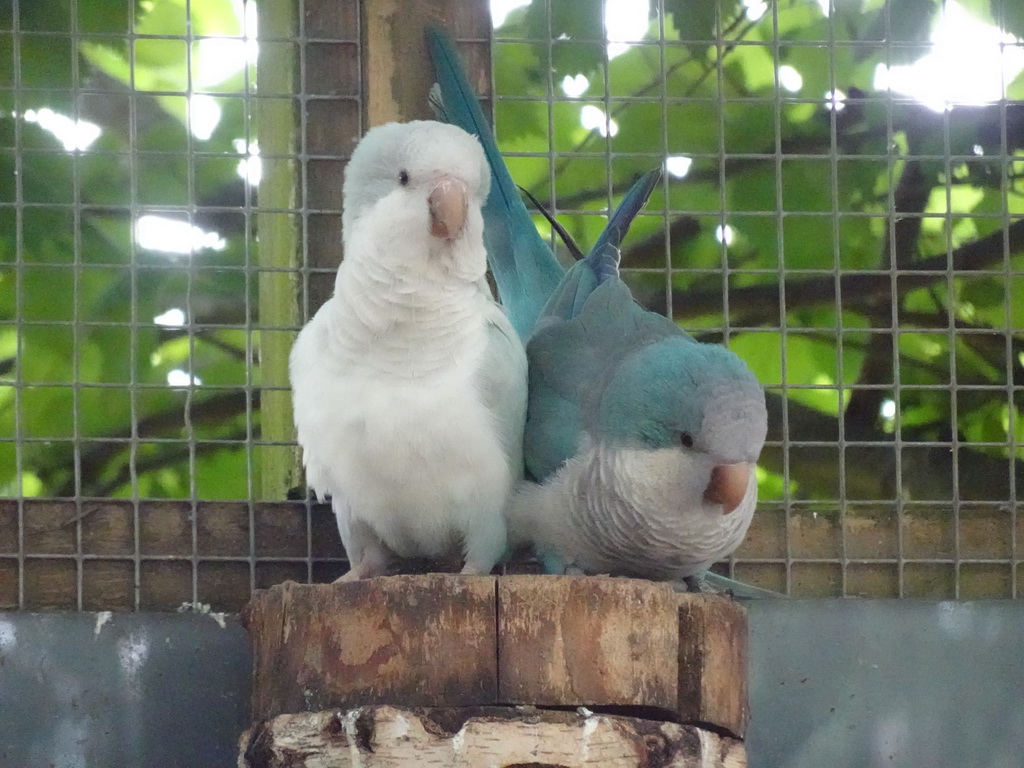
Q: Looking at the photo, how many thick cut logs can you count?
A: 2